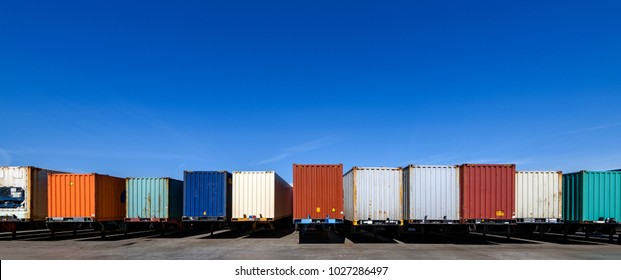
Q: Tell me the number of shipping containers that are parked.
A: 11